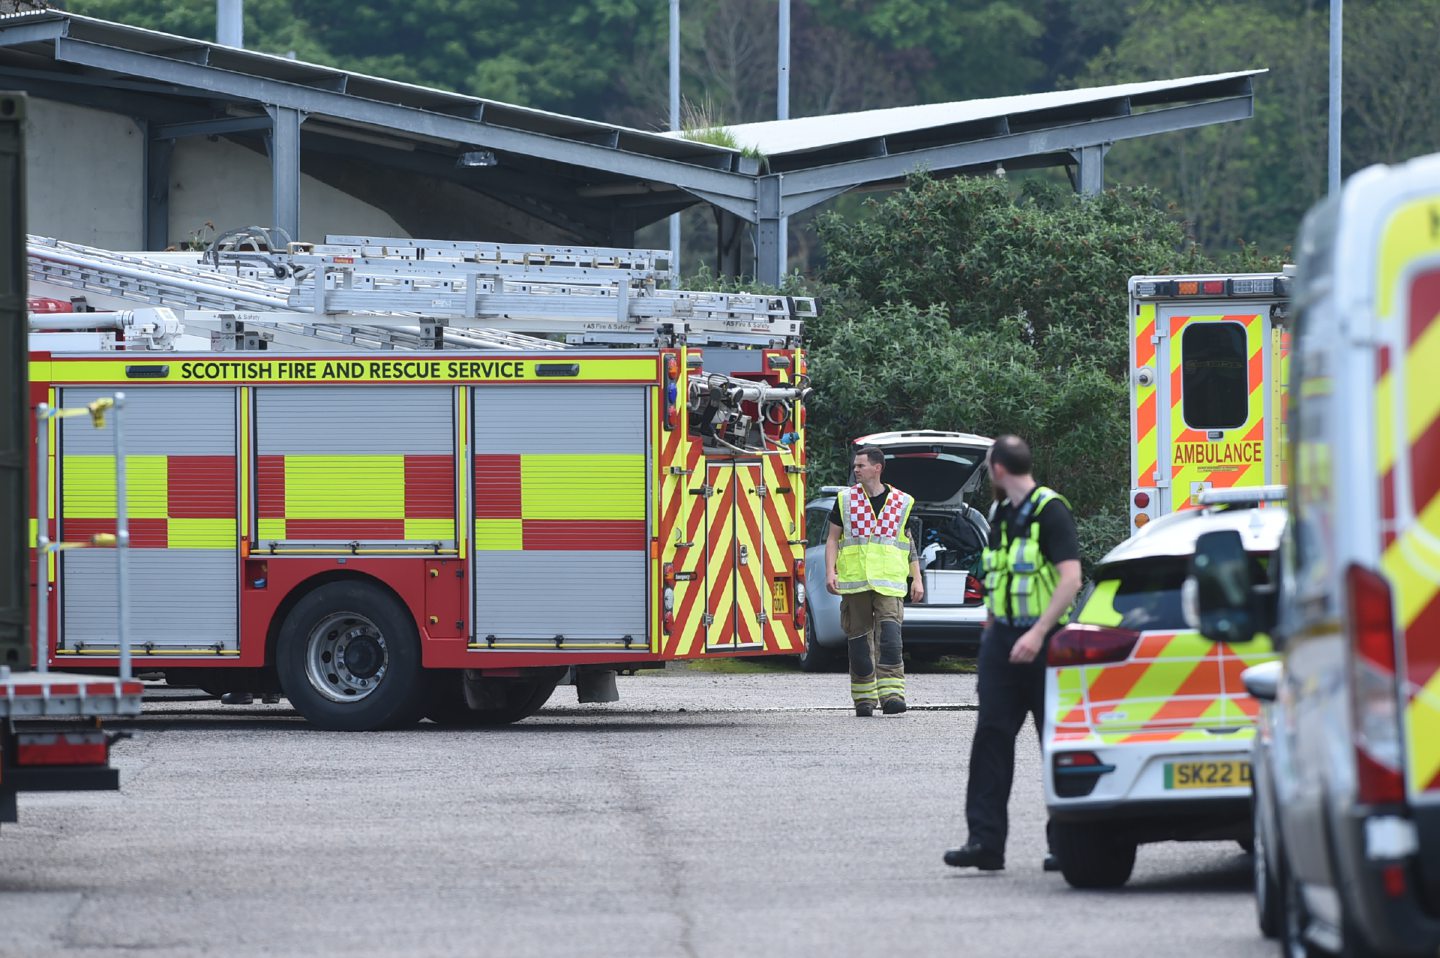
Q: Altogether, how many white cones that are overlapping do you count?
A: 0